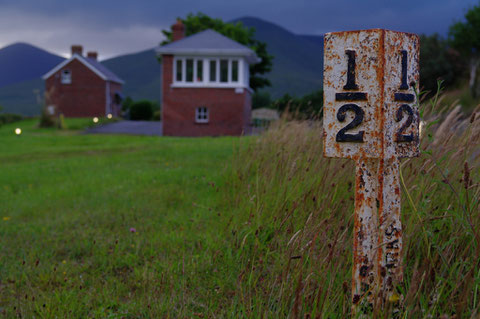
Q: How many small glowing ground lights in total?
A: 3